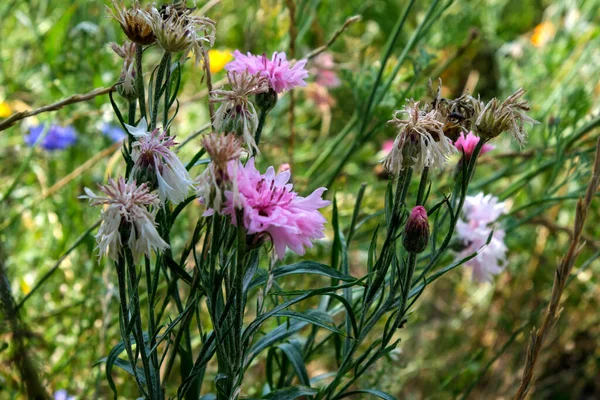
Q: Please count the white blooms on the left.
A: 2